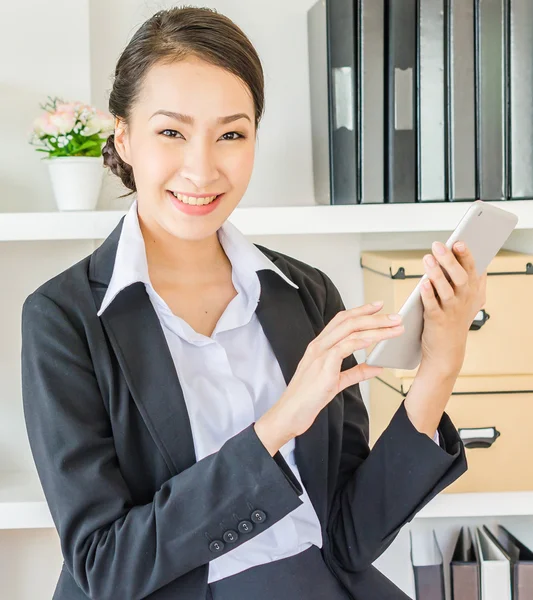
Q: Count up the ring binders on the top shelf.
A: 7